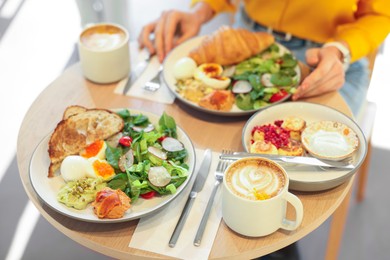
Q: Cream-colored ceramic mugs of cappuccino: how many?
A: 2